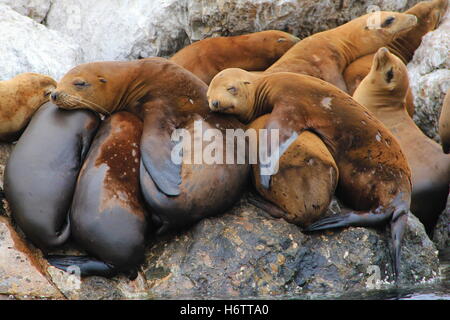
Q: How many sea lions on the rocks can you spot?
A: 11